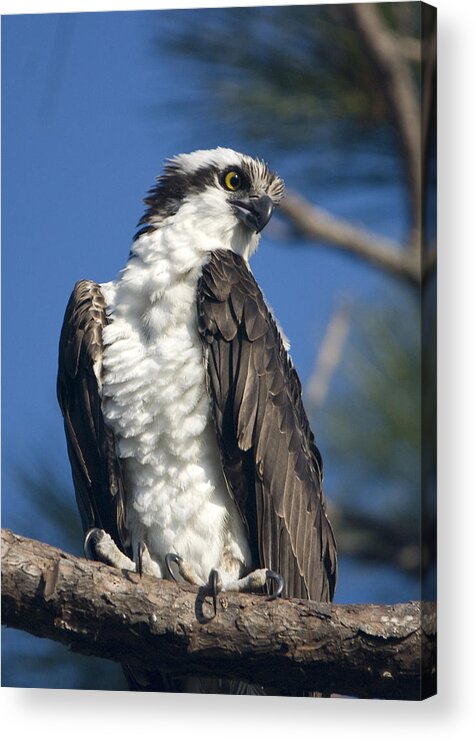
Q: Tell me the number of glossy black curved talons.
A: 5